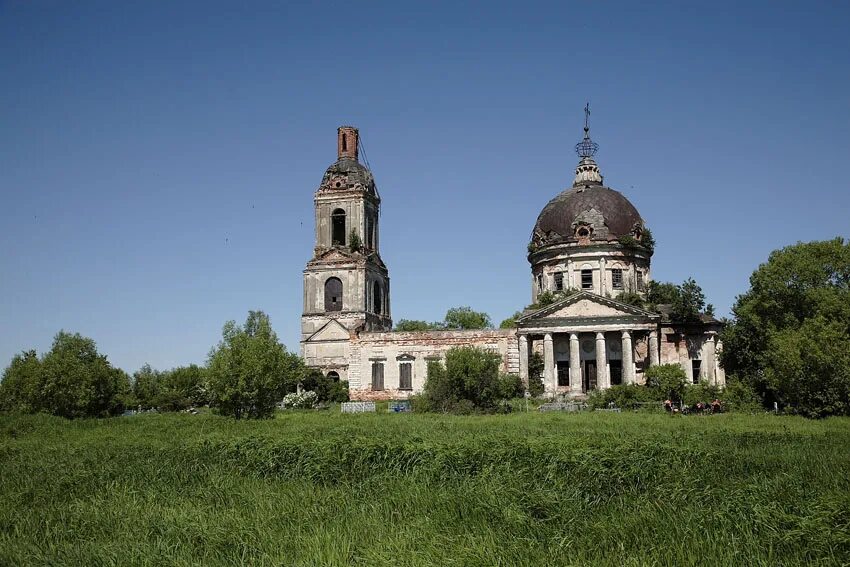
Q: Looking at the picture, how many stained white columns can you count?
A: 6